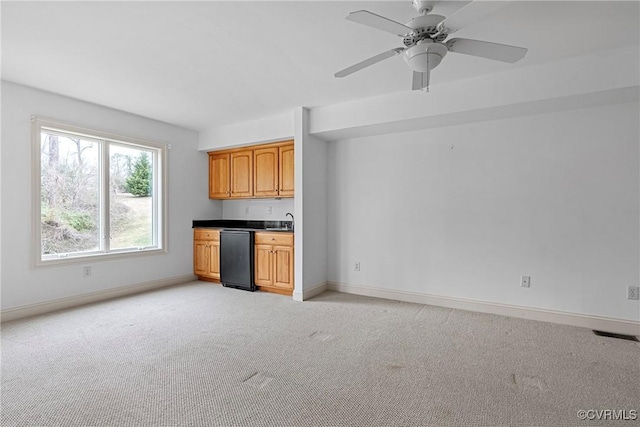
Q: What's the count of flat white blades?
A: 5